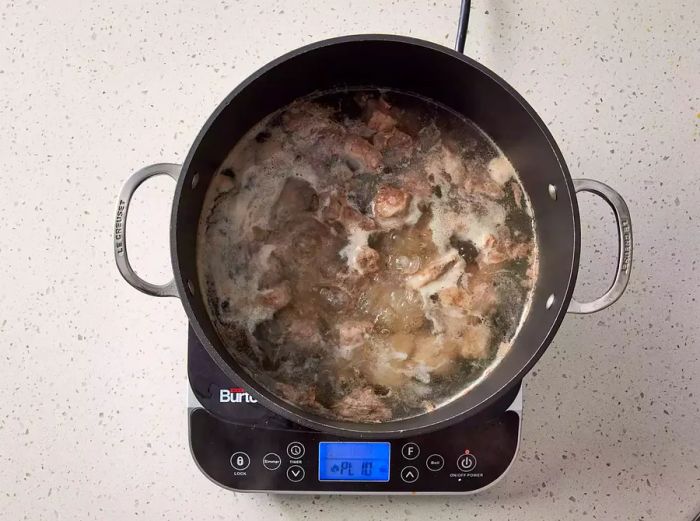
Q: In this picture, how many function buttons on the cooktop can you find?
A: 8